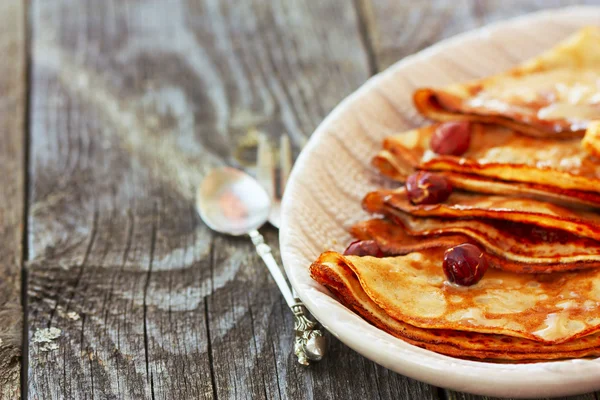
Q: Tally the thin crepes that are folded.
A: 4